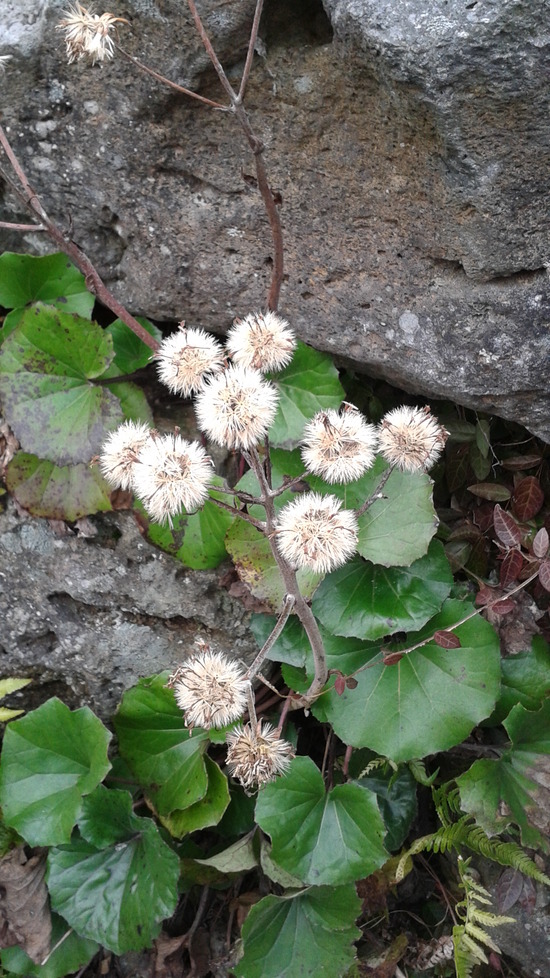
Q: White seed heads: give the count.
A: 11